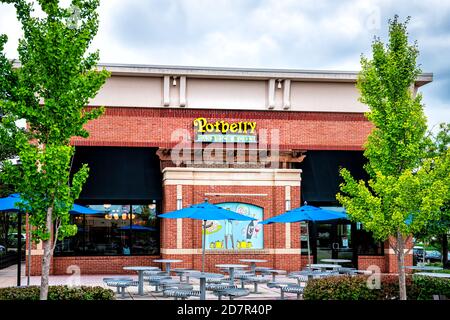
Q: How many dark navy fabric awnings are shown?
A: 2